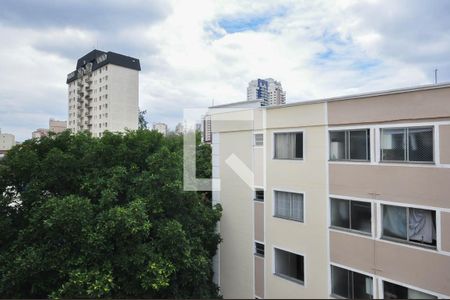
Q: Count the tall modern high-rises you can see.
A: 2